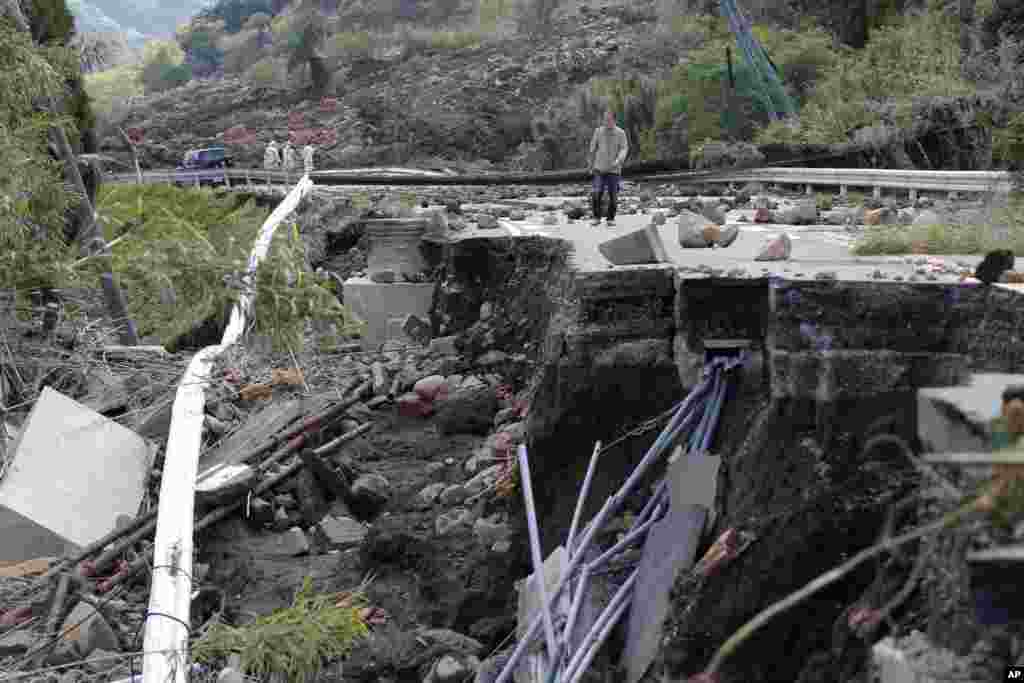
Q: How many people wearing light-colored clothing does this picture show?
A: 4